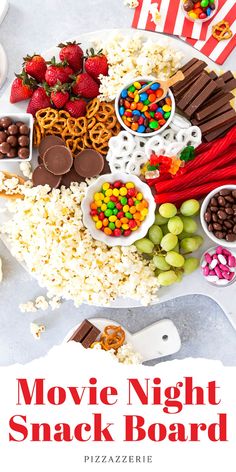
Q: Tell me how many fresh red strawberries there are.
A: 9